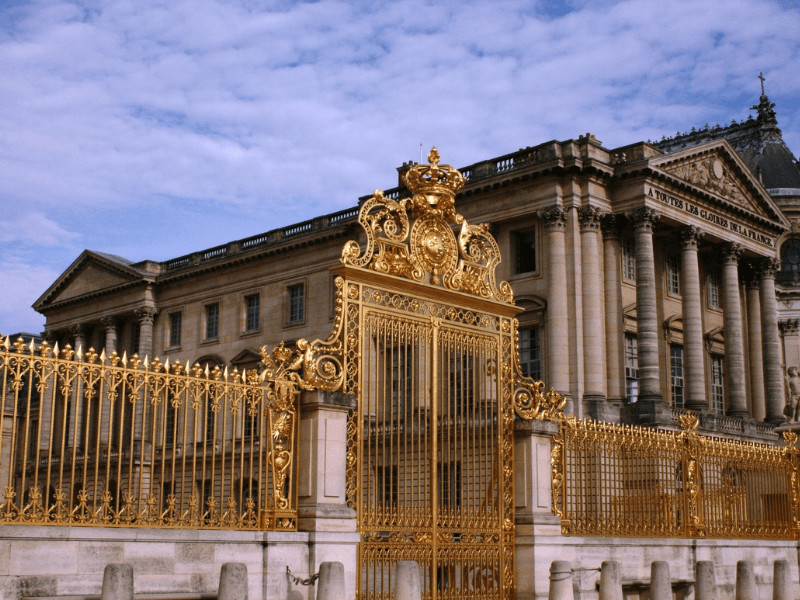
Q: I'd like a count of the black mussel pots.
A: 0